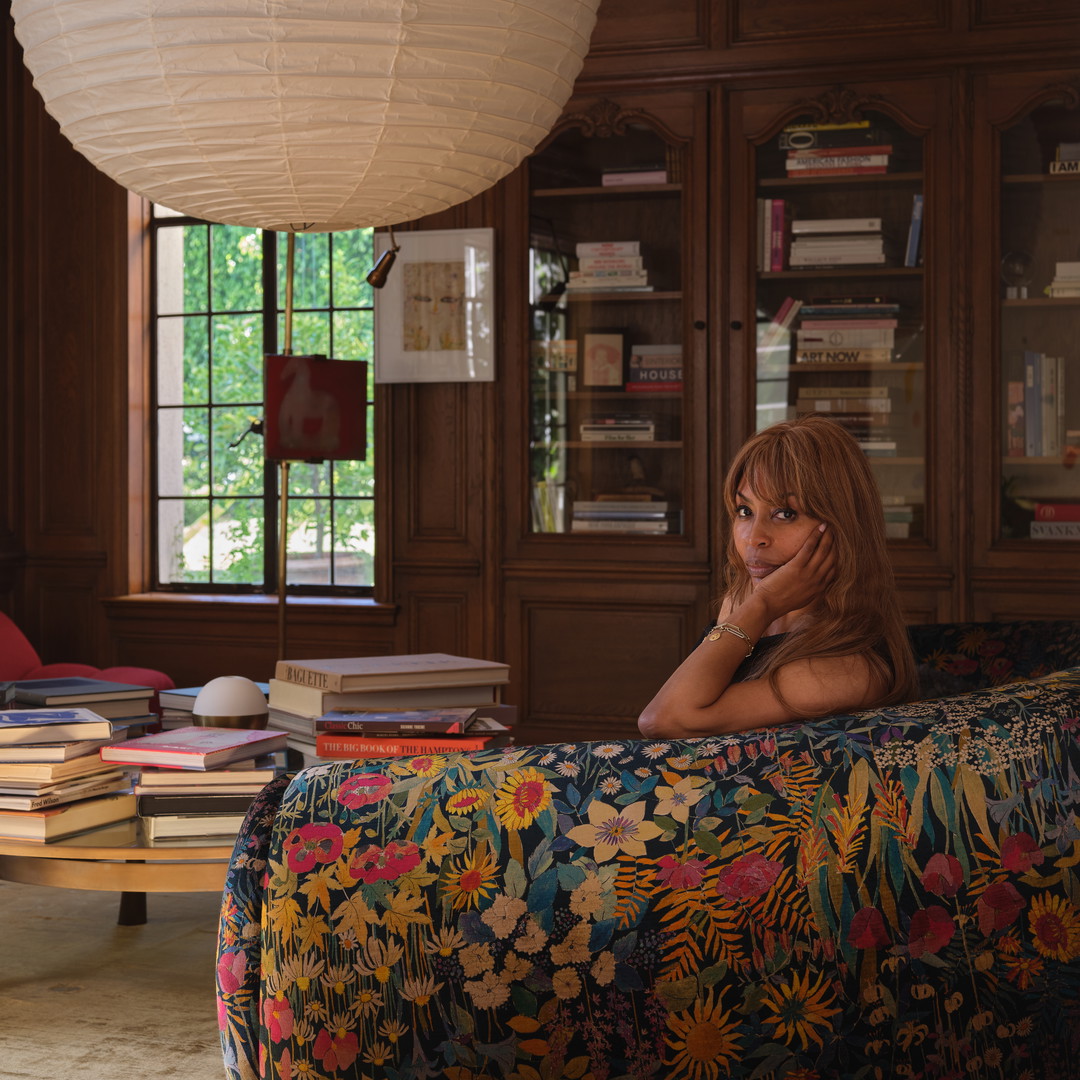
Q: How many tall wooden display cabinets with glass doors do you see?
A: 3